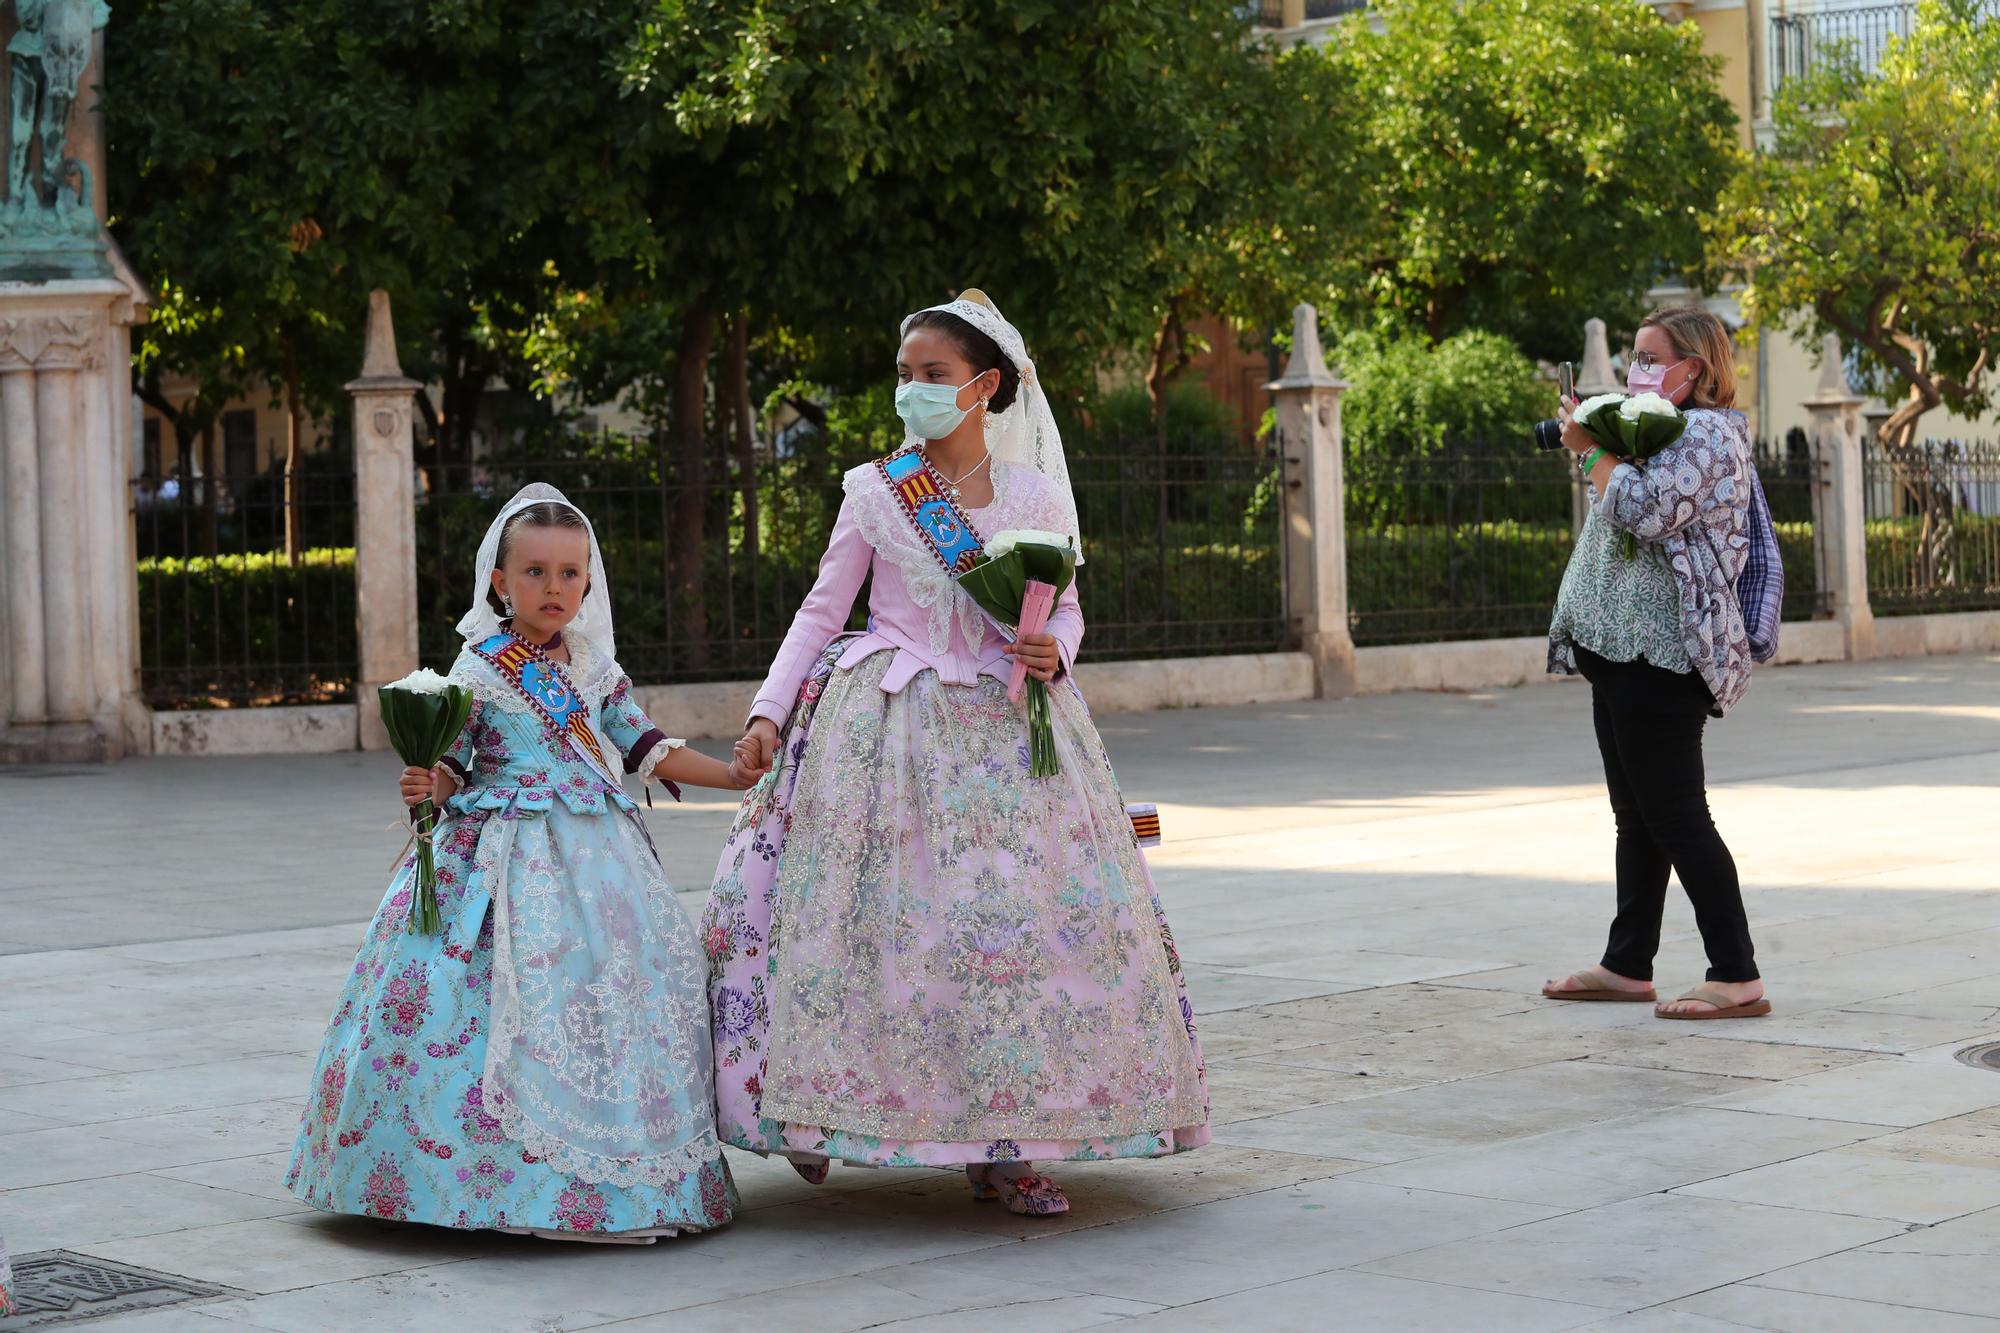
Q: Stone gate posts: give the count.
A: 4